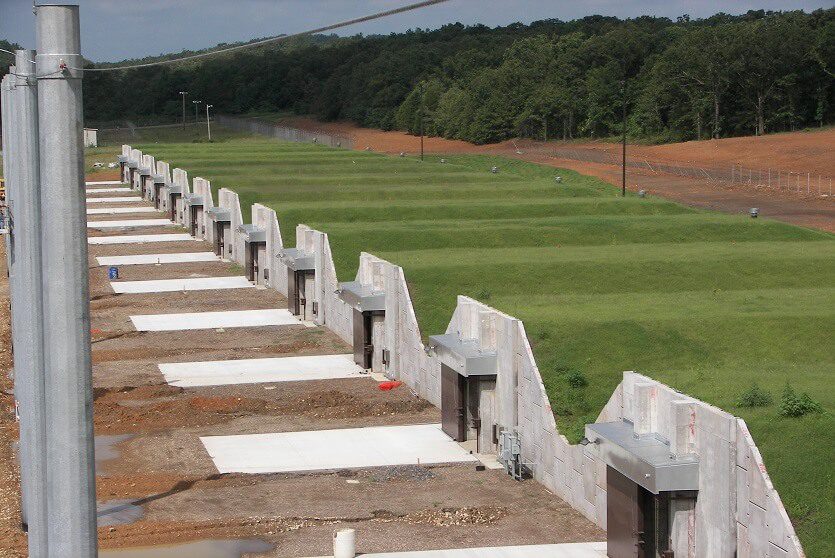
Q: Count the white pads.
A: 12